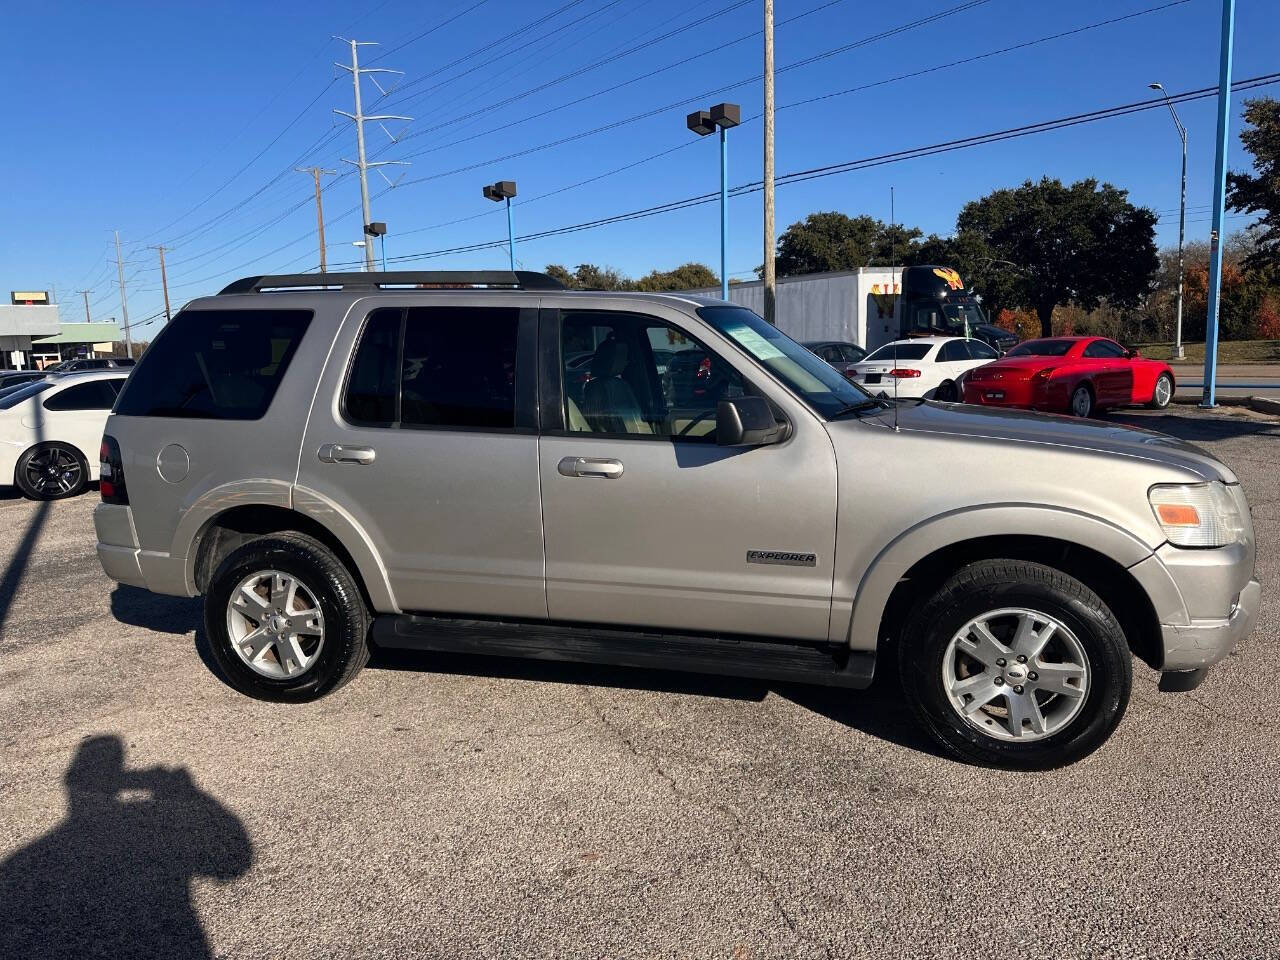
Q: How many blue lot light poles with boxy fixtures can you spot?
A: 3